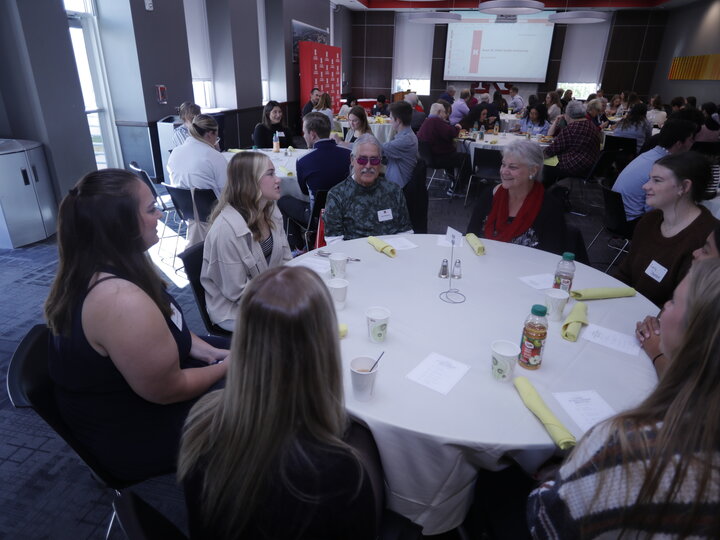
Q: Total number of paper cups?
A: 6